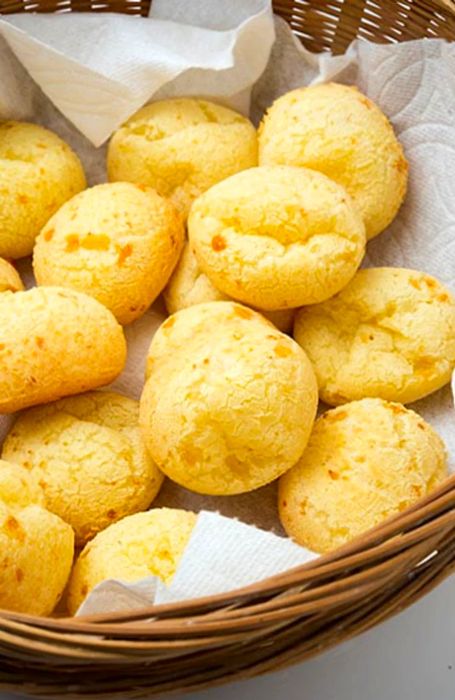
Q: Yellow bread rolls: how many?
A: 14